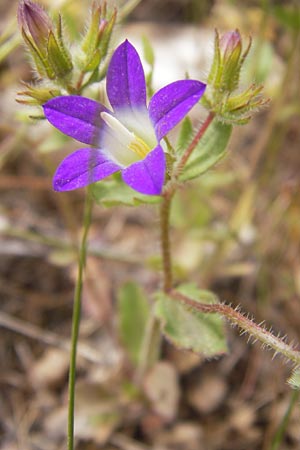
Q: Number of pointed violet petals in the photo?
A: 5